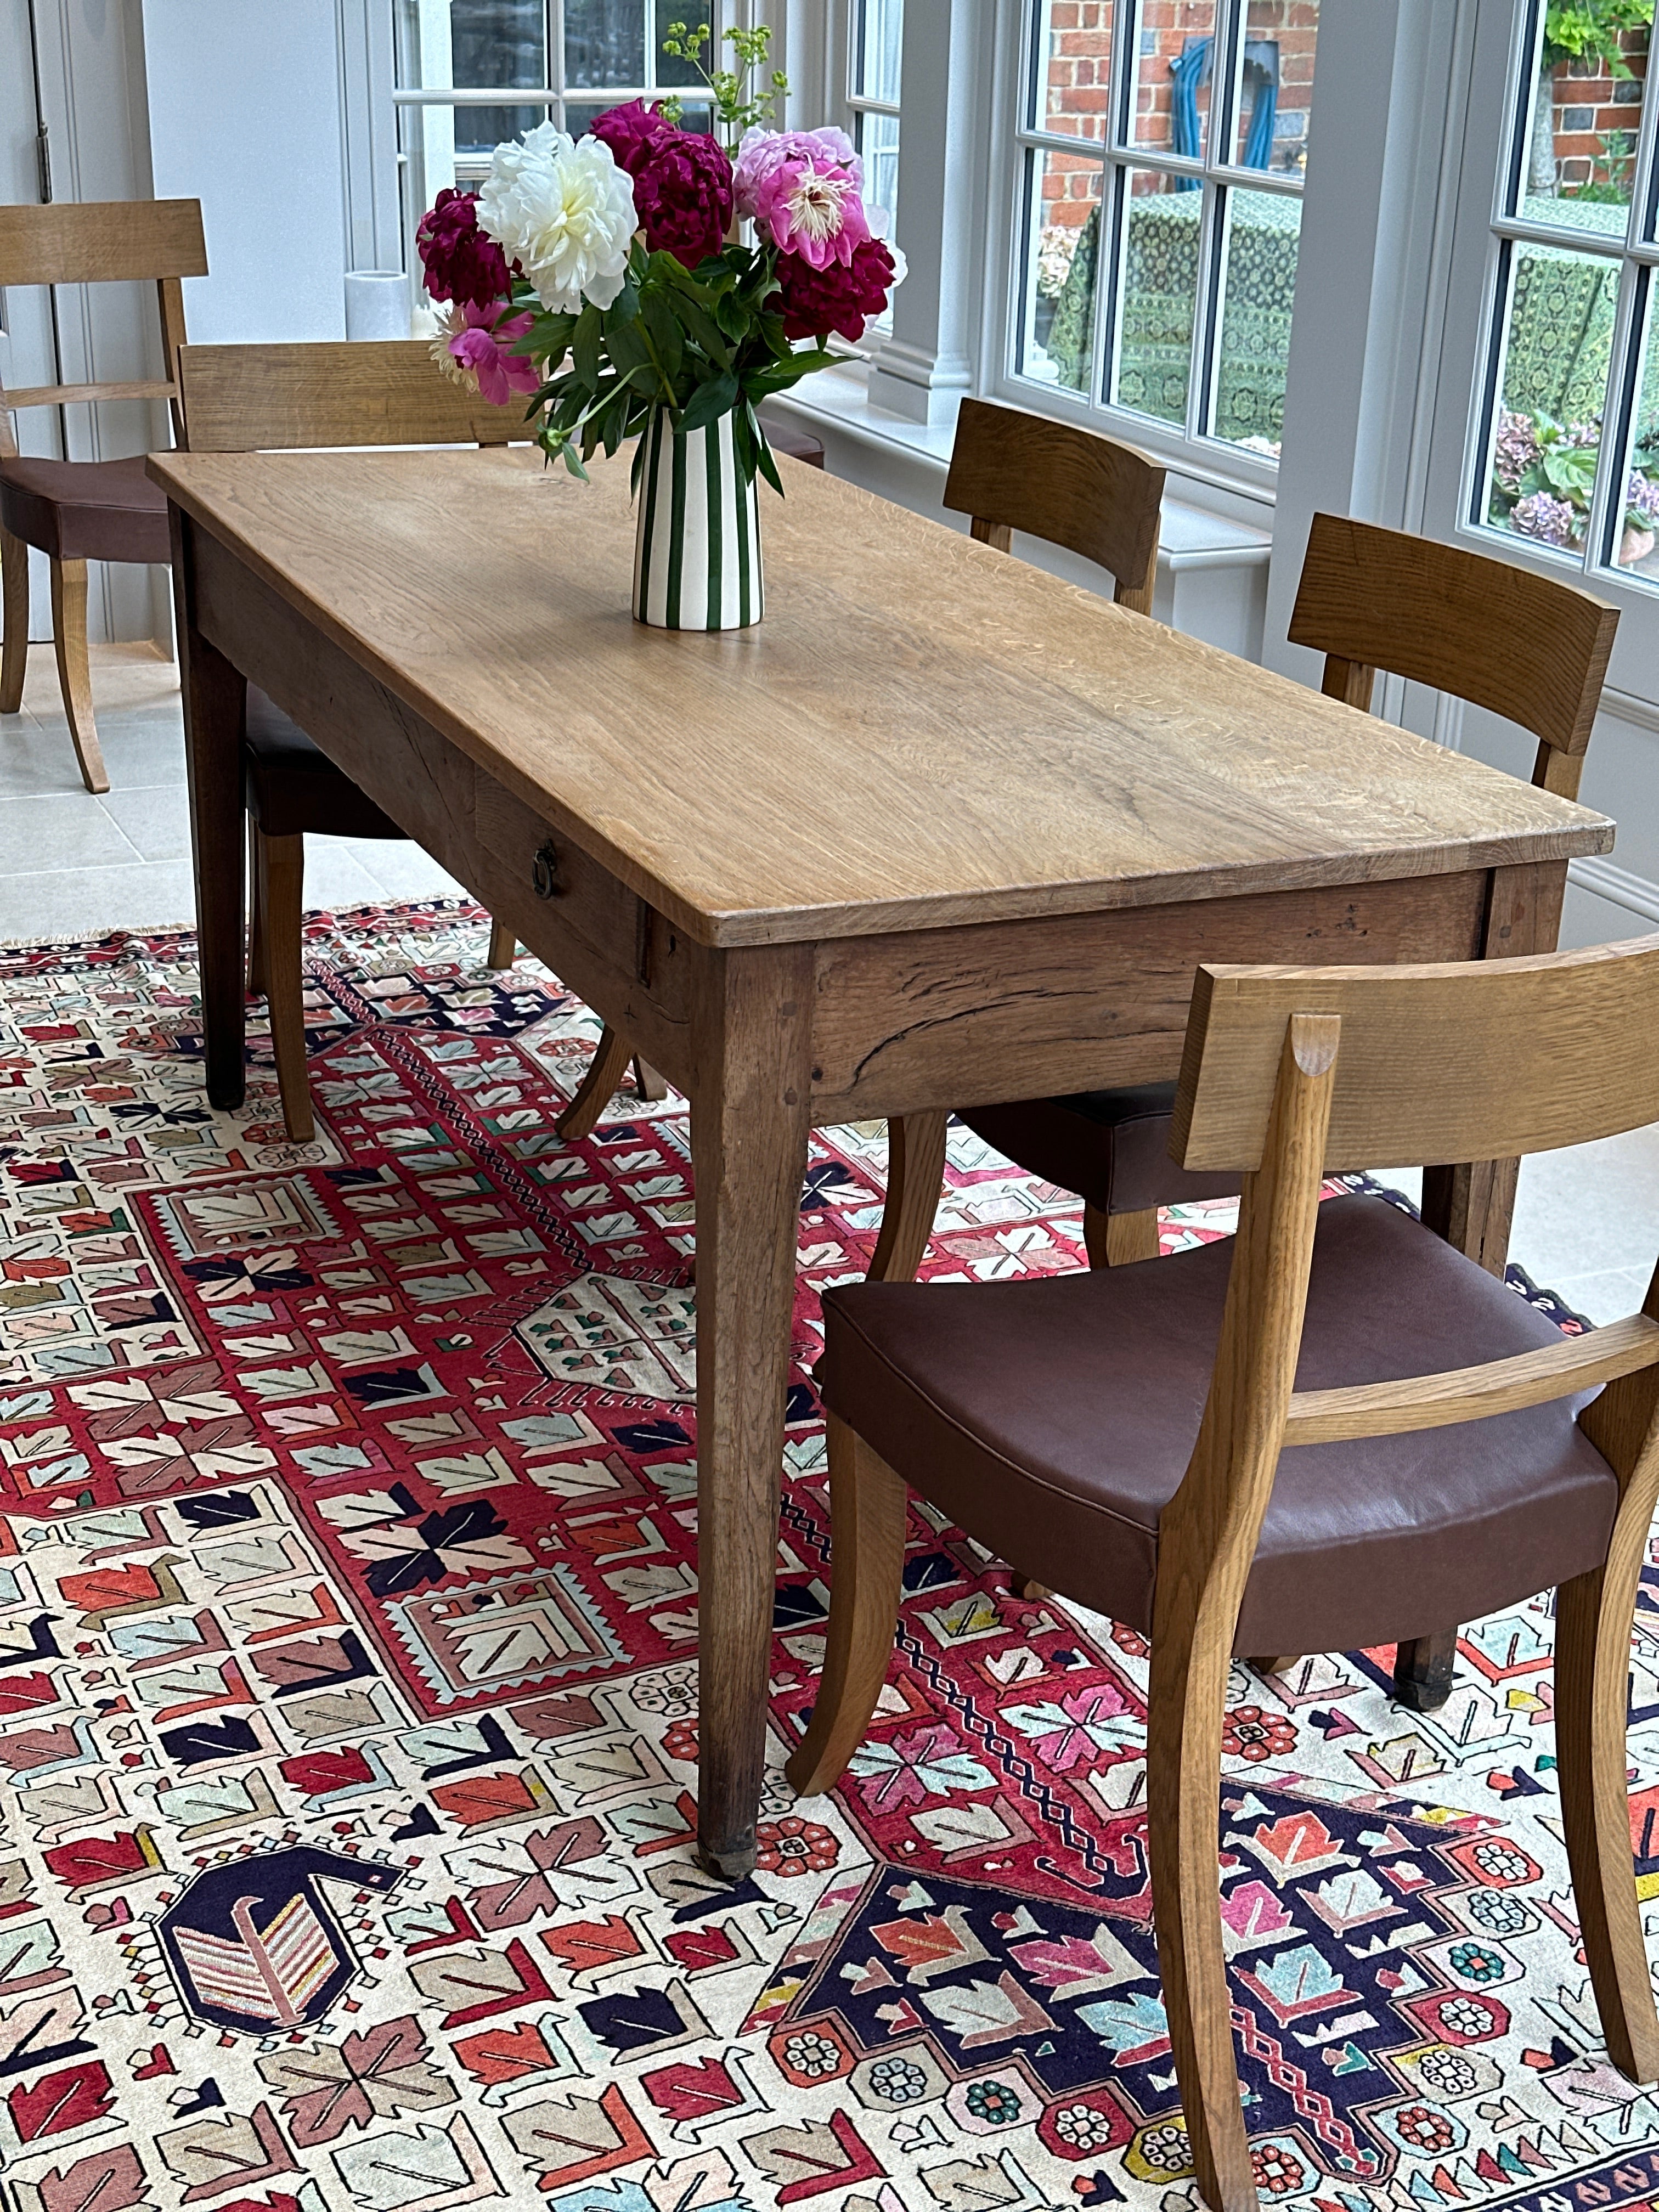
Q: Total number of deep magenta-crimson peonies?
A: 4